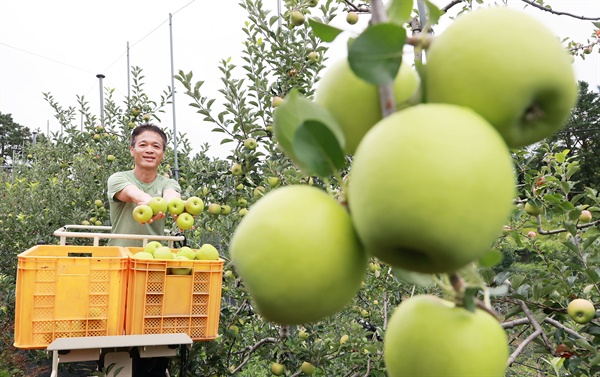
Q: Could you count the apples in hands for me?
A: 5